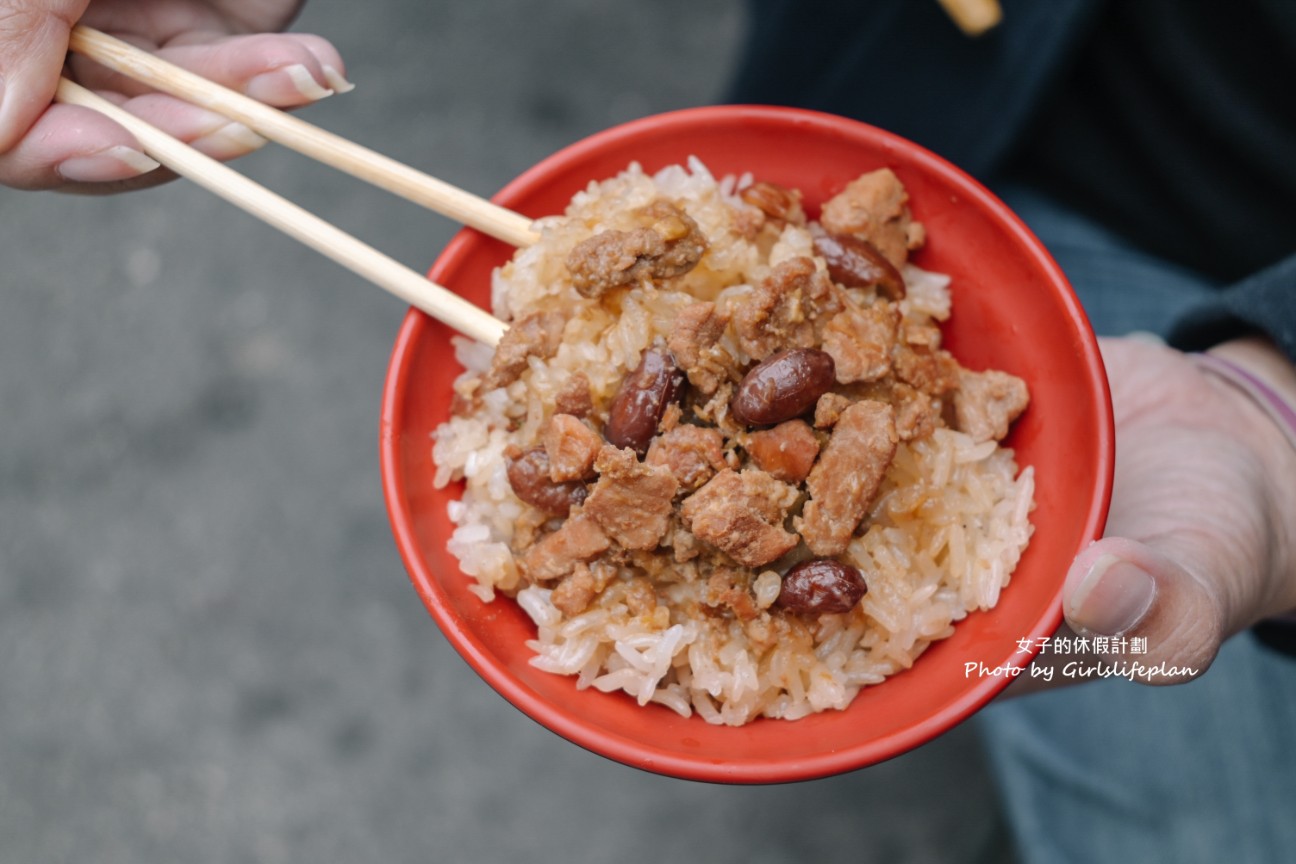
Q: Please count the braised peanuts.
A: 5